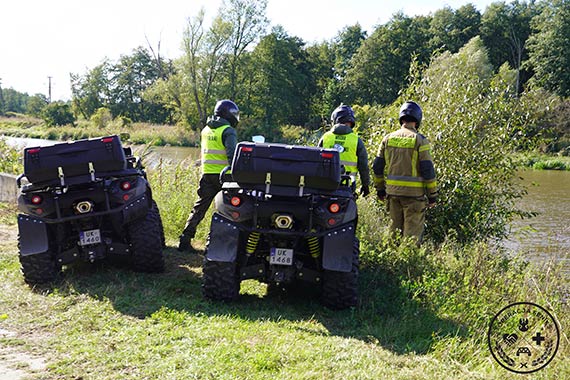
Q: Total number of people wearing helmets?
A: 3